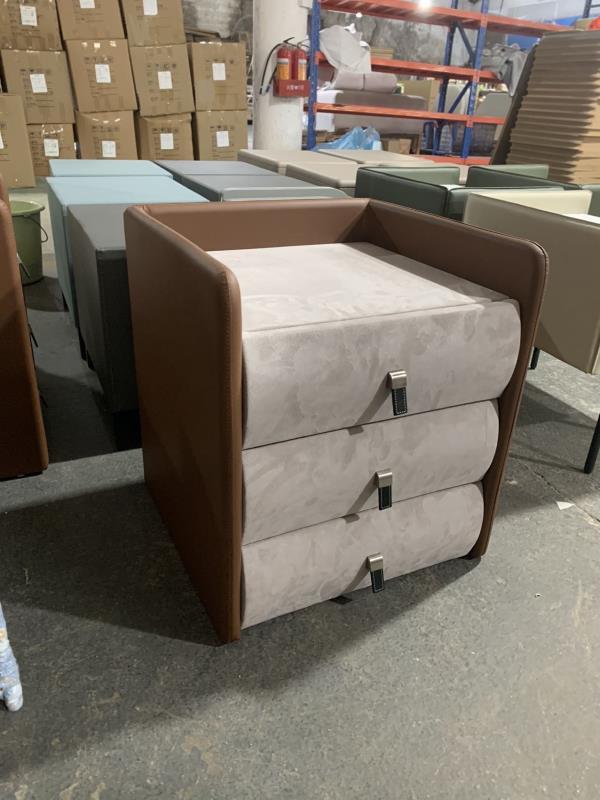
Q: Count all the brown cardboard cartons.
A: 12